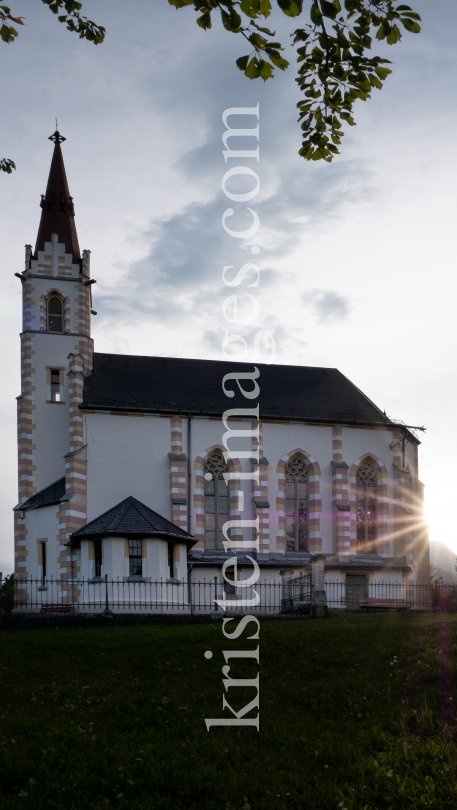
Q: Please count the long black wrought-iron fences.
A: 1